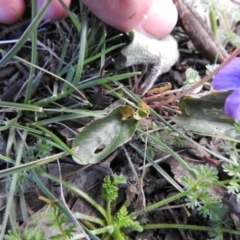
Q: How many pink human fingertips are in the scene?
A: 3